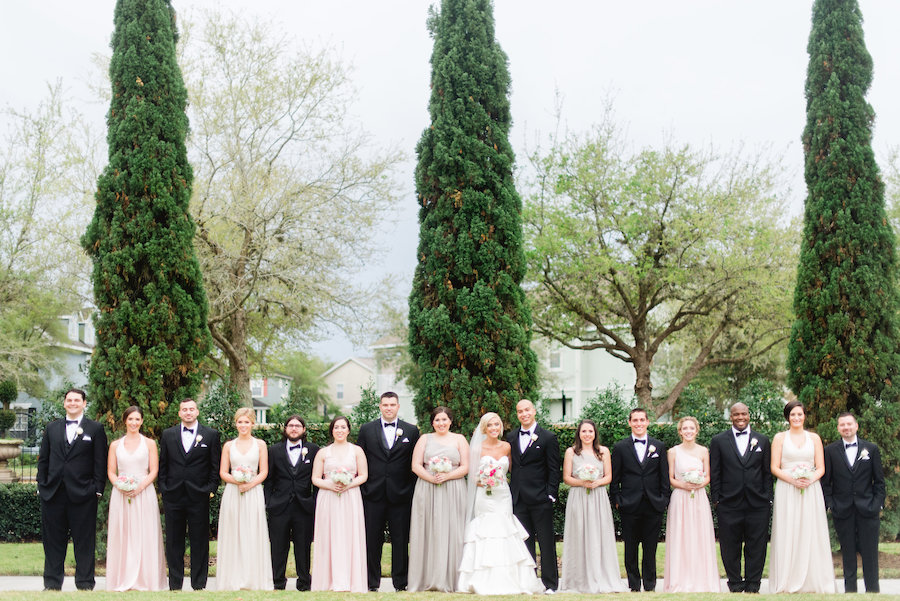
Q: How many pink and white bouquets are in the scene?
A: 8